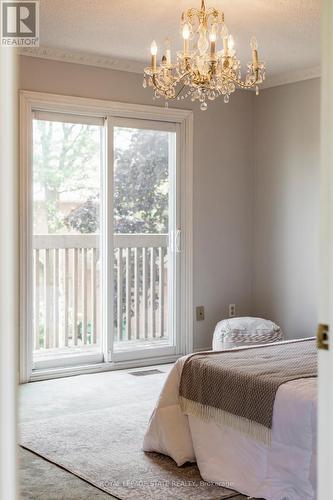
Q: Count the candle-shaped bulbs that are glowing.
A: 4